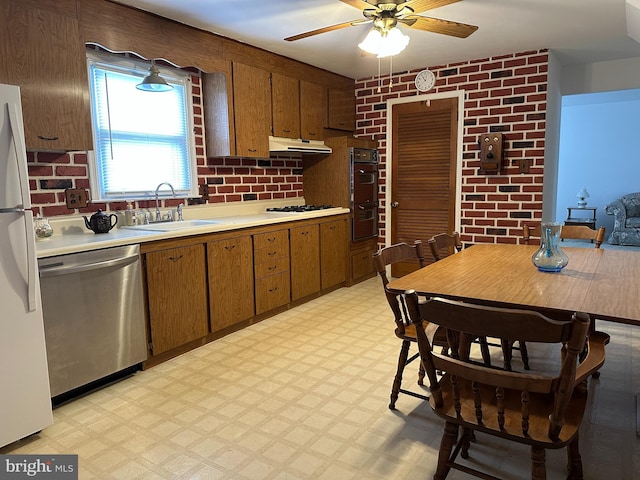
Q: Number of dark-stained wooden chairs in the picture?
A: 4